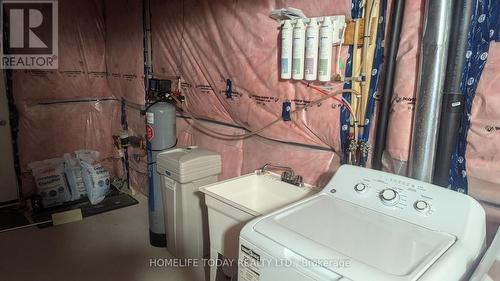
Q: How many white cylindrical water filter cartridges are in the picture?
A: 4